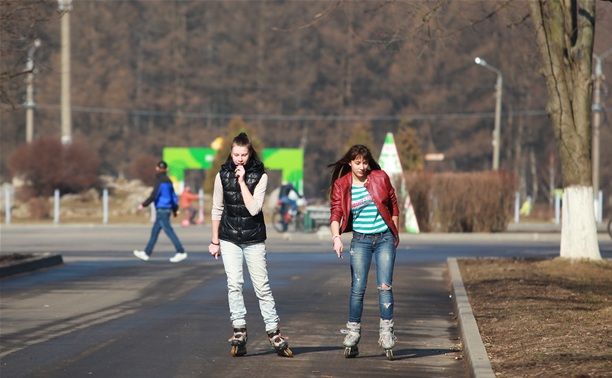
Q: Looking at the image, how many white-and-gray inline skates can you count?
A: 2